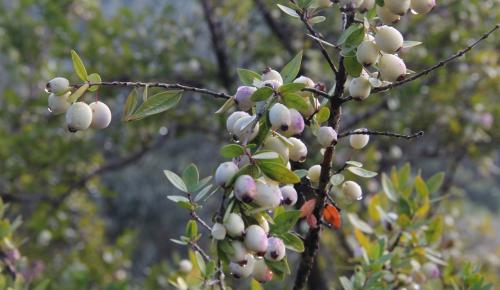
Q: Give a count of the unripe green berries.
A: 0